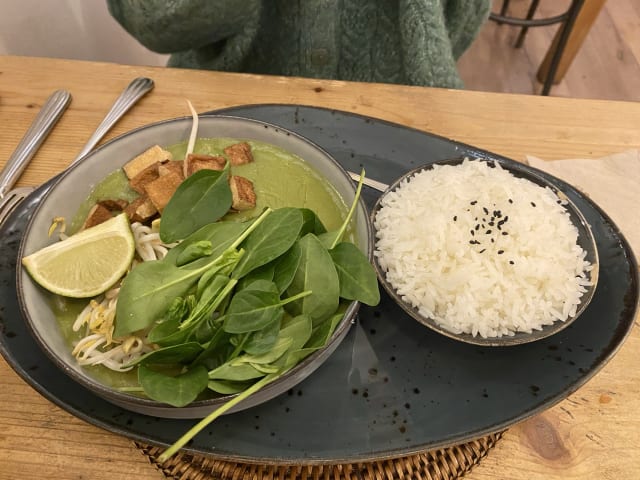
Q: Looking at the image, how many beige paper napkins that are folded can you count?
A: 1